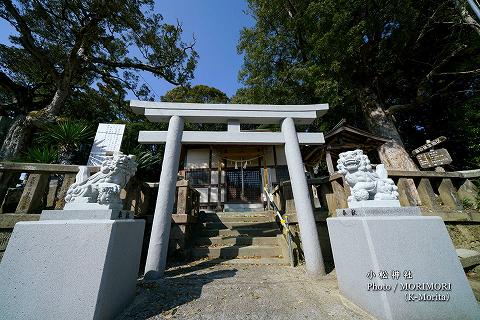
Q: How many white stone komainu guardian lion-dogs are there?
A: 2